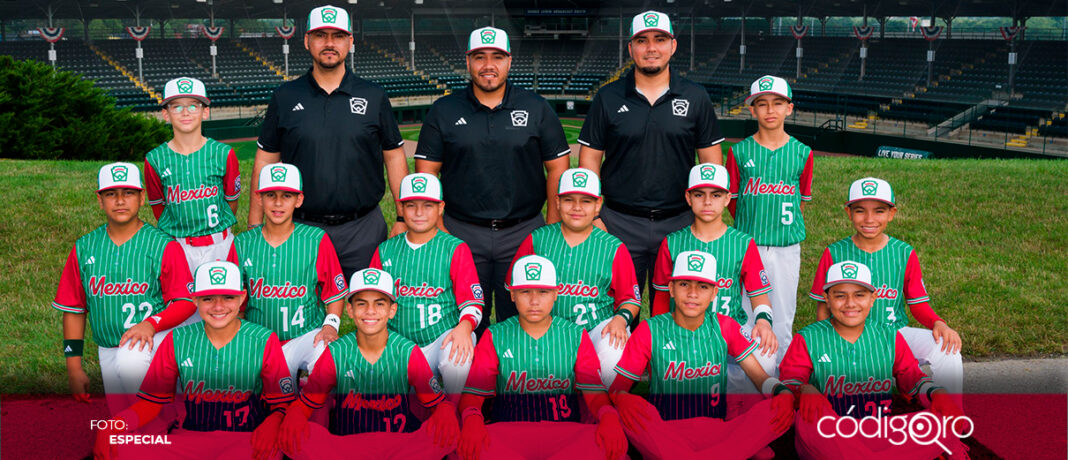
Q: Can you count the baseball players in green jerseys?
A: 13